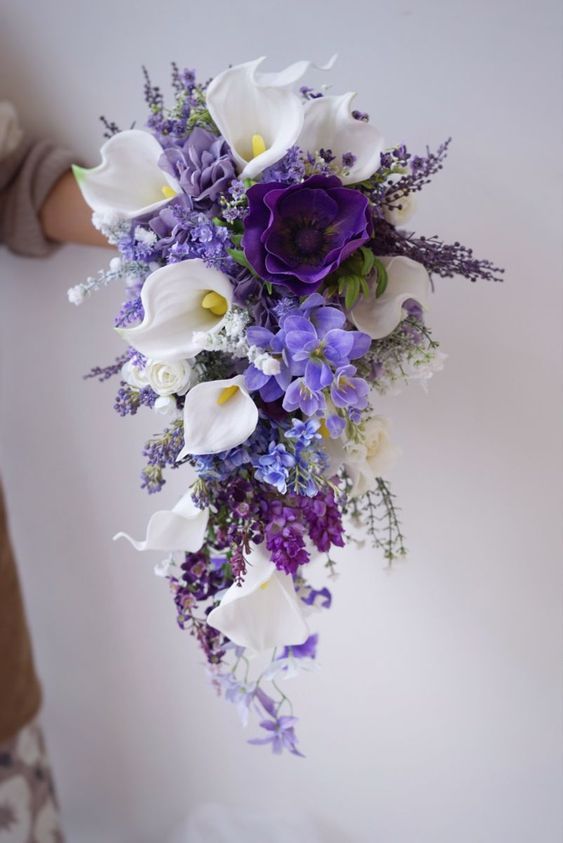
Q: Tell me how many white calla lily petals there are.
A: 8